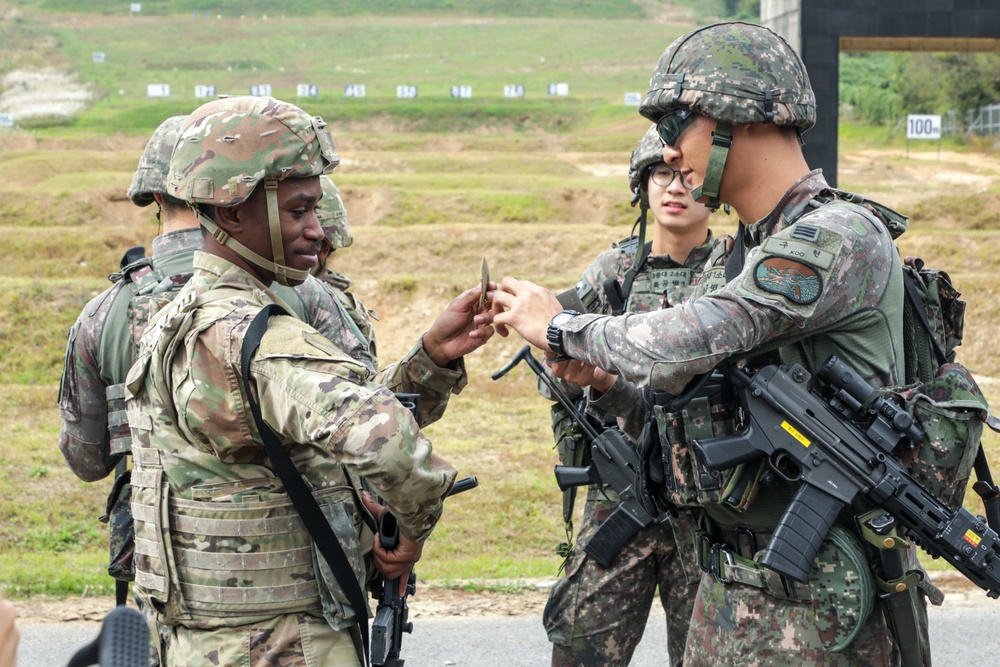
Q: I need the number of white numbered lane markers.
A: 9